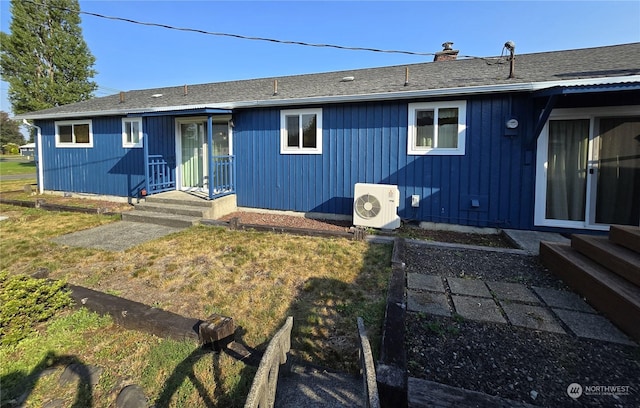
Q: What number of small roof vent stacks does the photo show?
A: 4